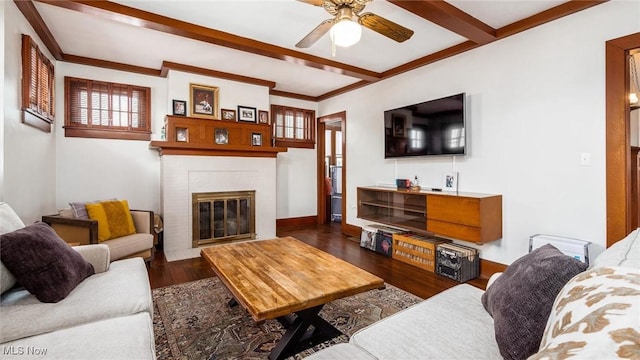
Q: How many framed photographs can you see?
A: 9